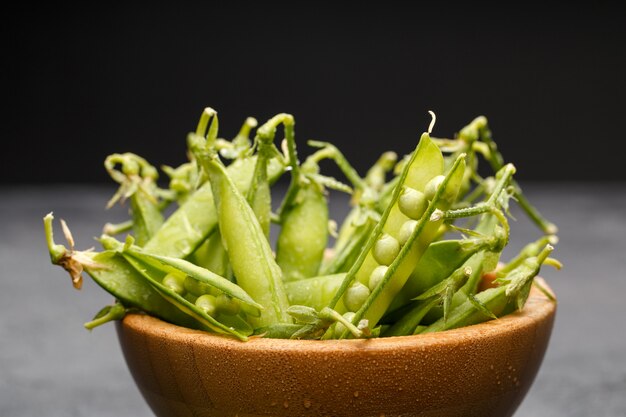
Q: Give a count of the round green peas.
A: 11